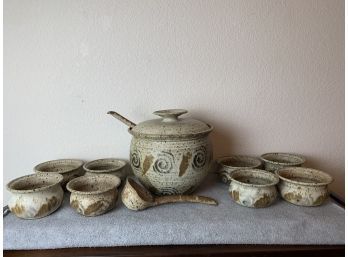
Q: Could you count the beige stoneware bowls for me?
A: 8